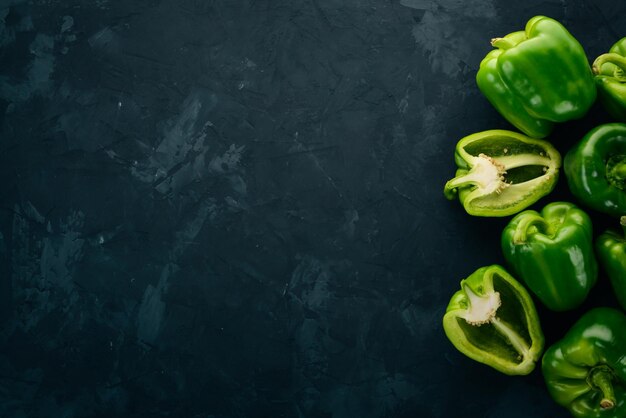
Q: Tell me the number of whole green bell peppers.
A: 6